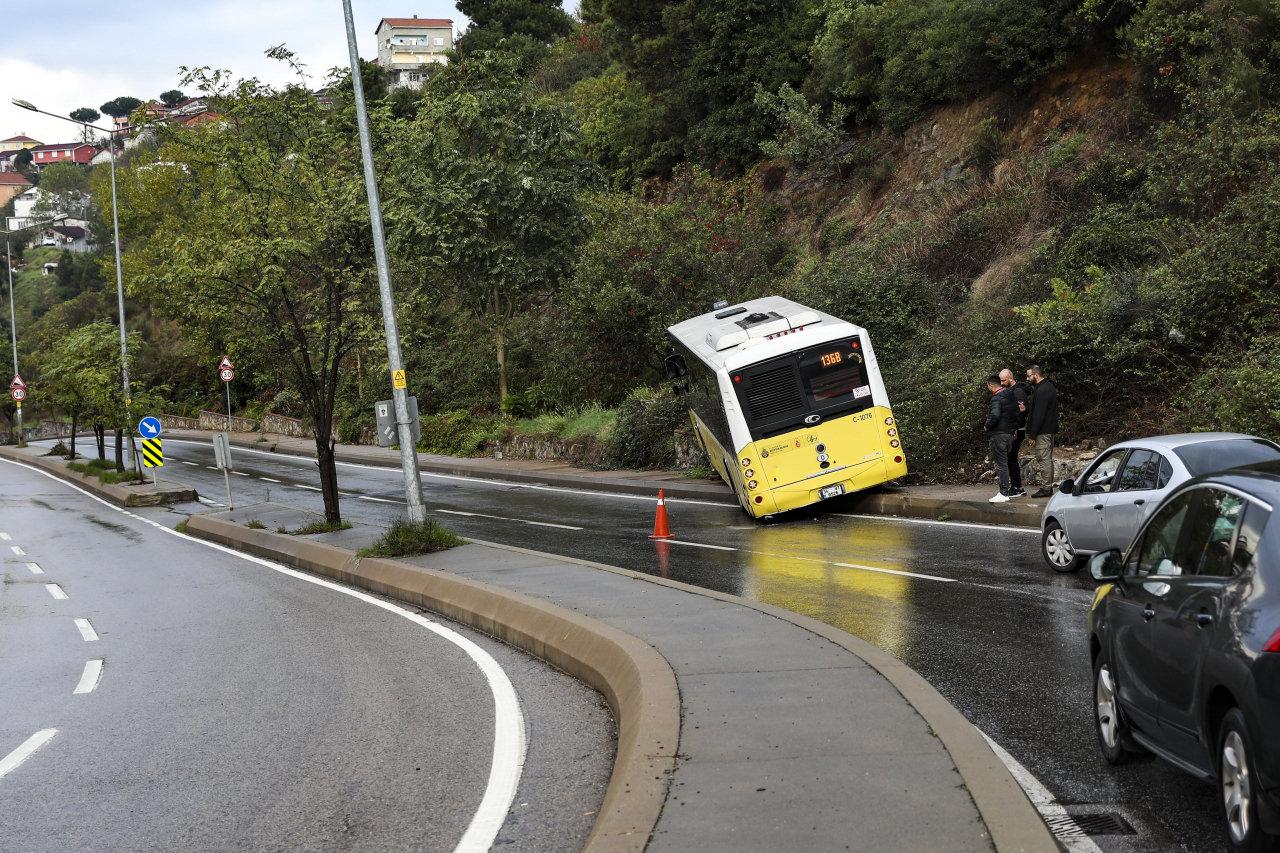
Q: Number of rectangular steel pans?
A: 0